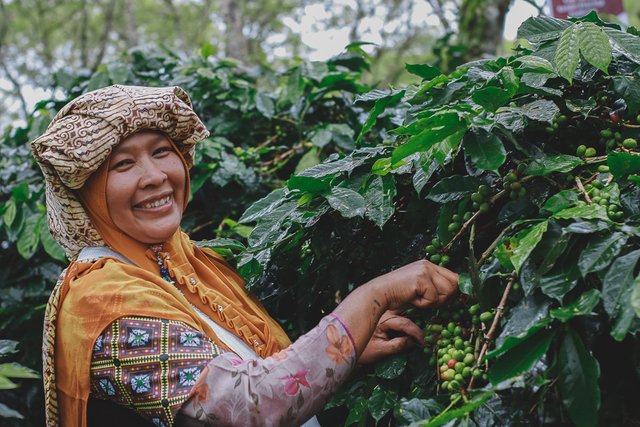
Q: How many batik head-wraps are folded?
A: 1